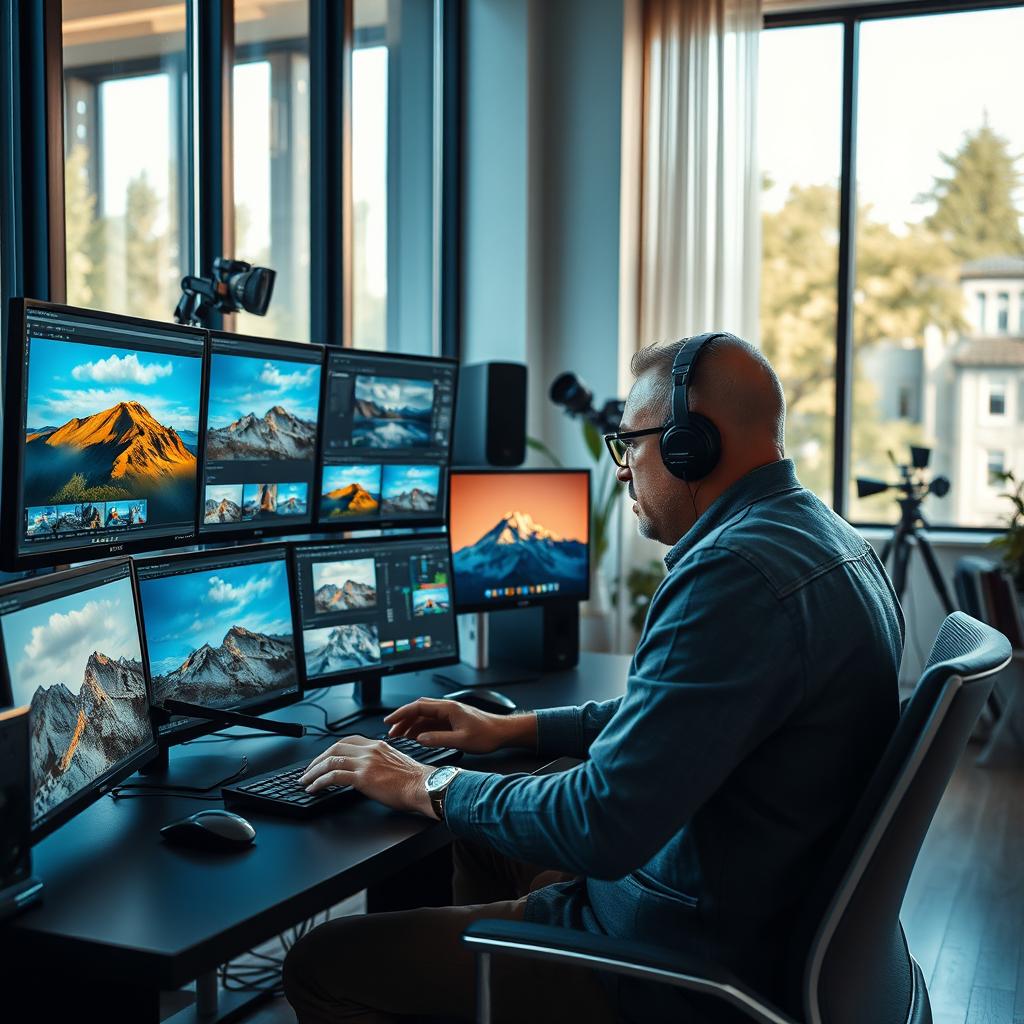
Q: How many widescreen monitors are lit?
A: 7